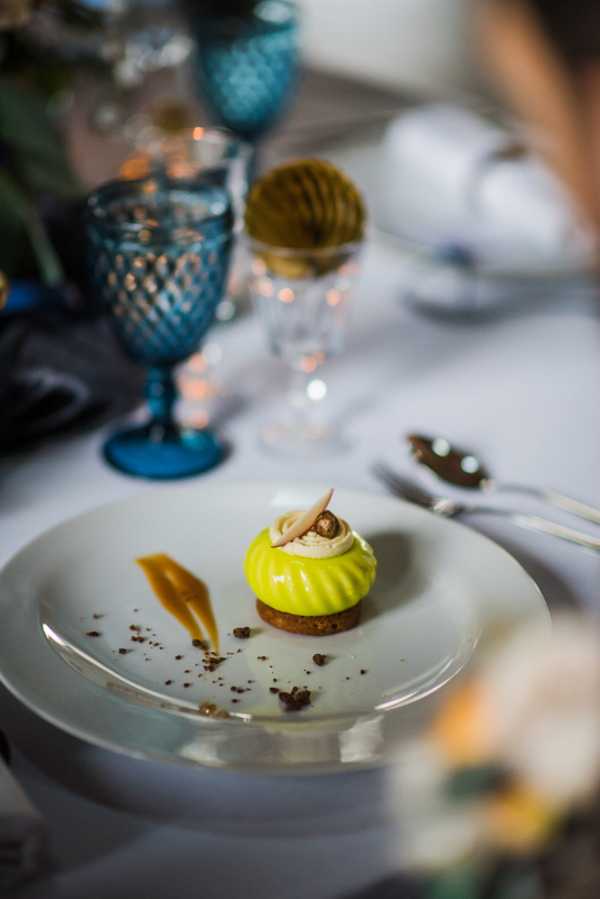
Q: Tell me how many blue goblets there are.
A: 2